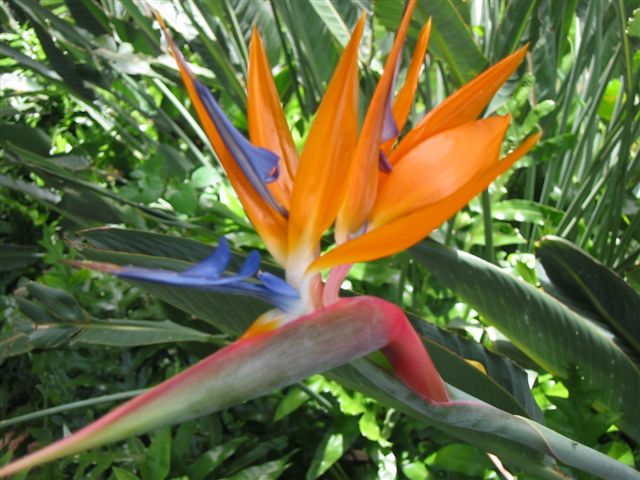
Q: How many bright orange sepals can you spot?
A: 8